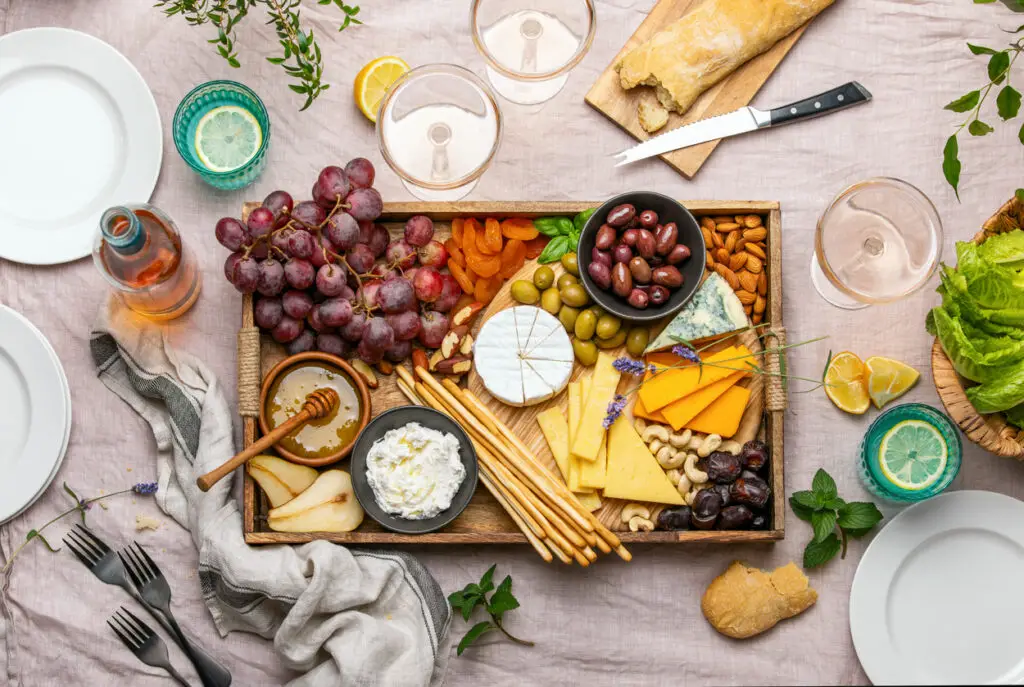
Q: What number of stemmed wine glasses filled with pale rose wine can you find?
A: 3